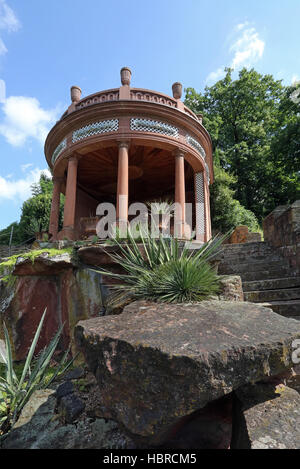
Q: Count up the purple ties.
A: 0